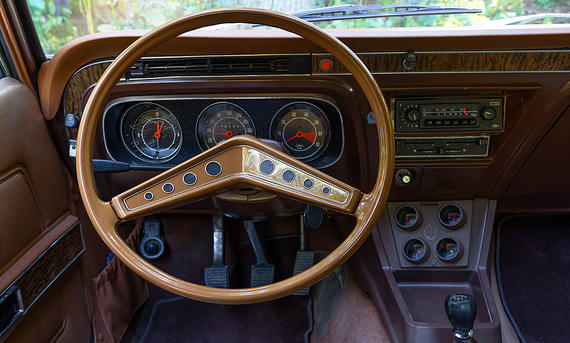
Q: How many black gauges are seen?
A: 7